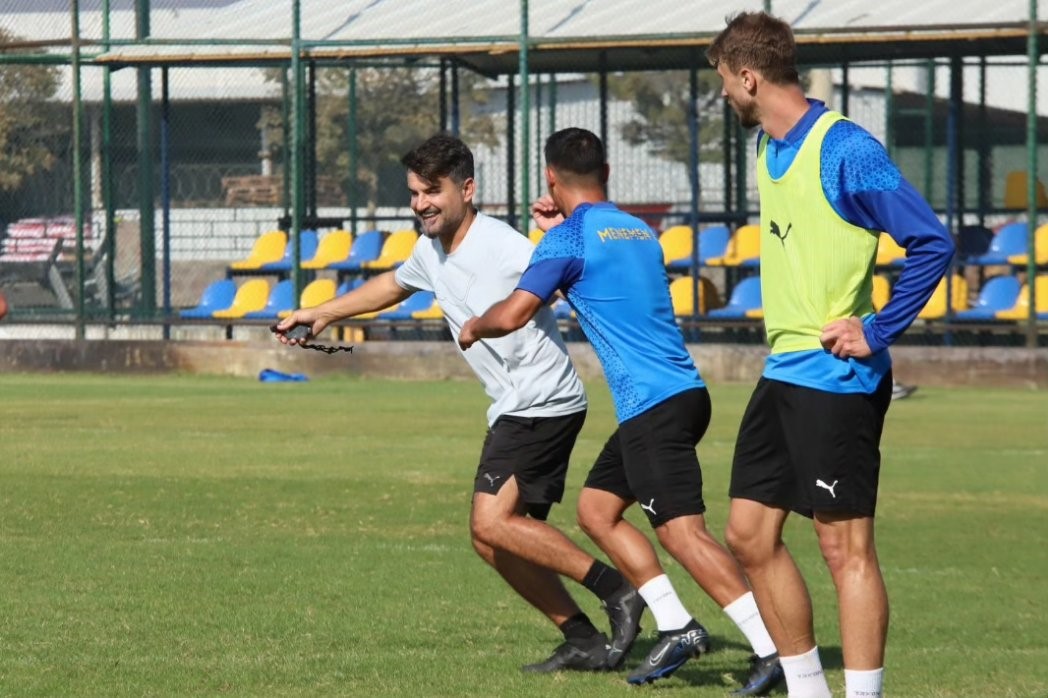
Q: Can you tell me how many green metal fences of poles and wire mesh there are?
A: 1